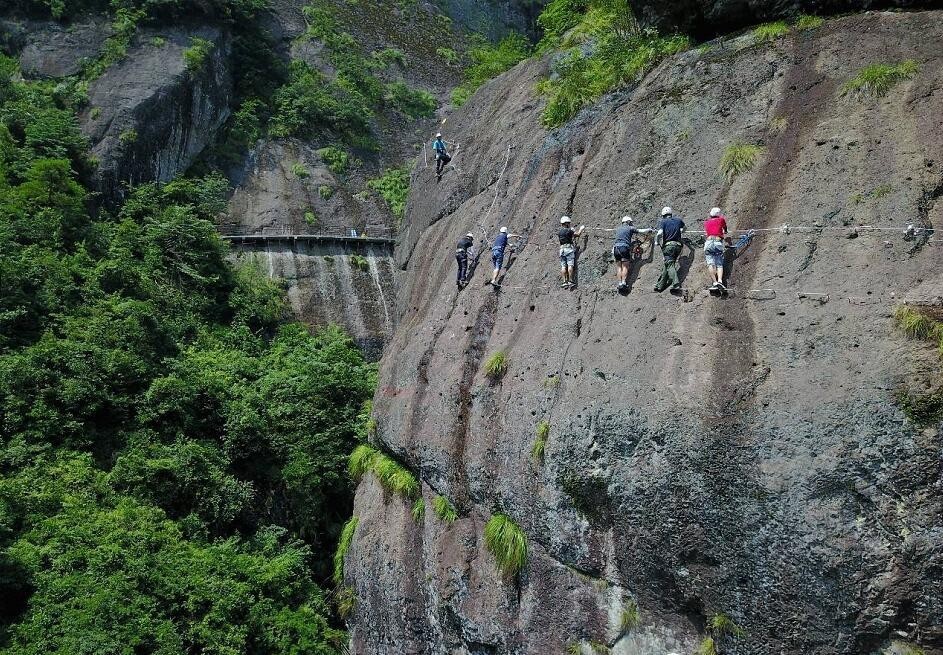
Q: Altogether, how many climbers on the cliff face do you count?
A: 7